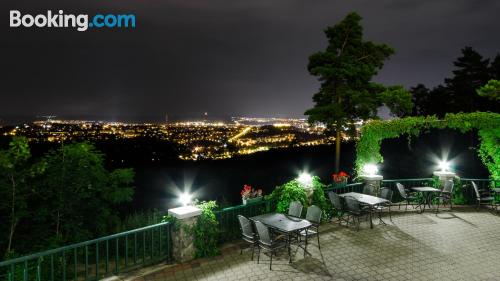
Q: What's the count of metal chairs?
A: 11